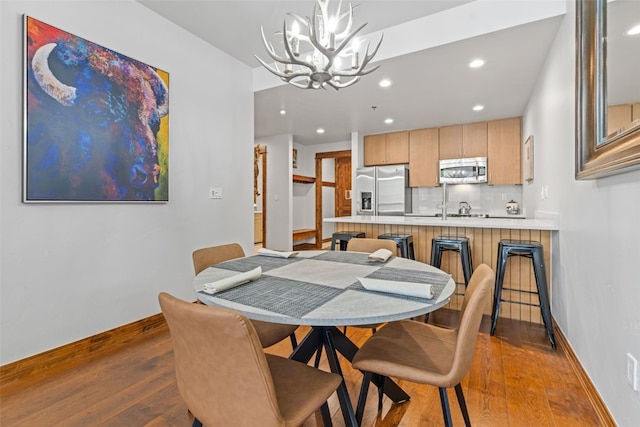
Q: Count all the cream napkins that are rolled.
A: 4